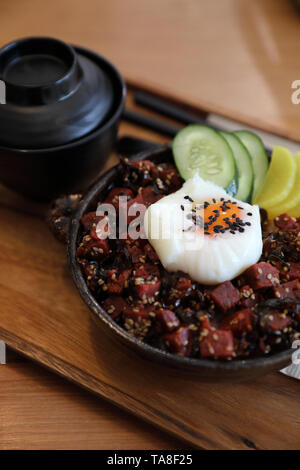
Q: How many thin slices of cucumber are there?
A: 3